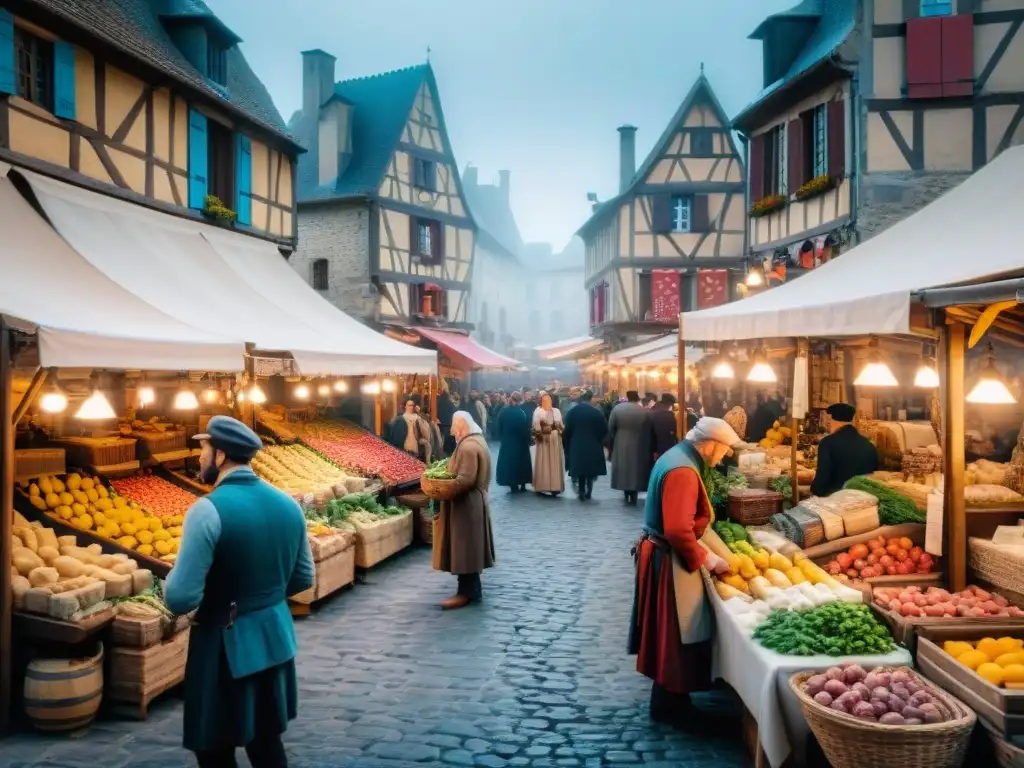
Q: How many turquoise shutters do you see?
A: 4